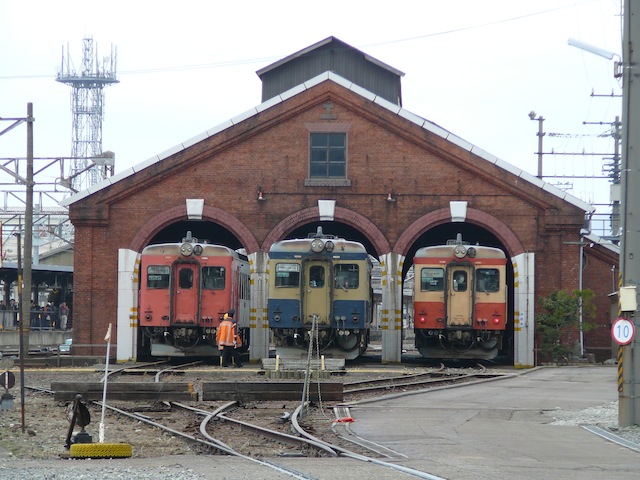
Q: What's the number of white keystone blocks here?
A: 3